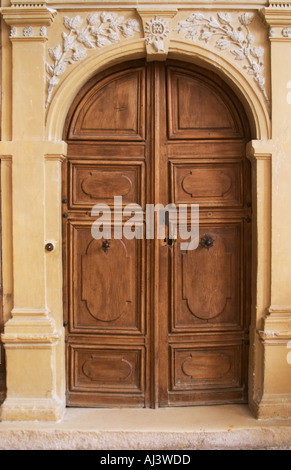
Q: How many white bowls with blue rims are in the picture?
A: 0